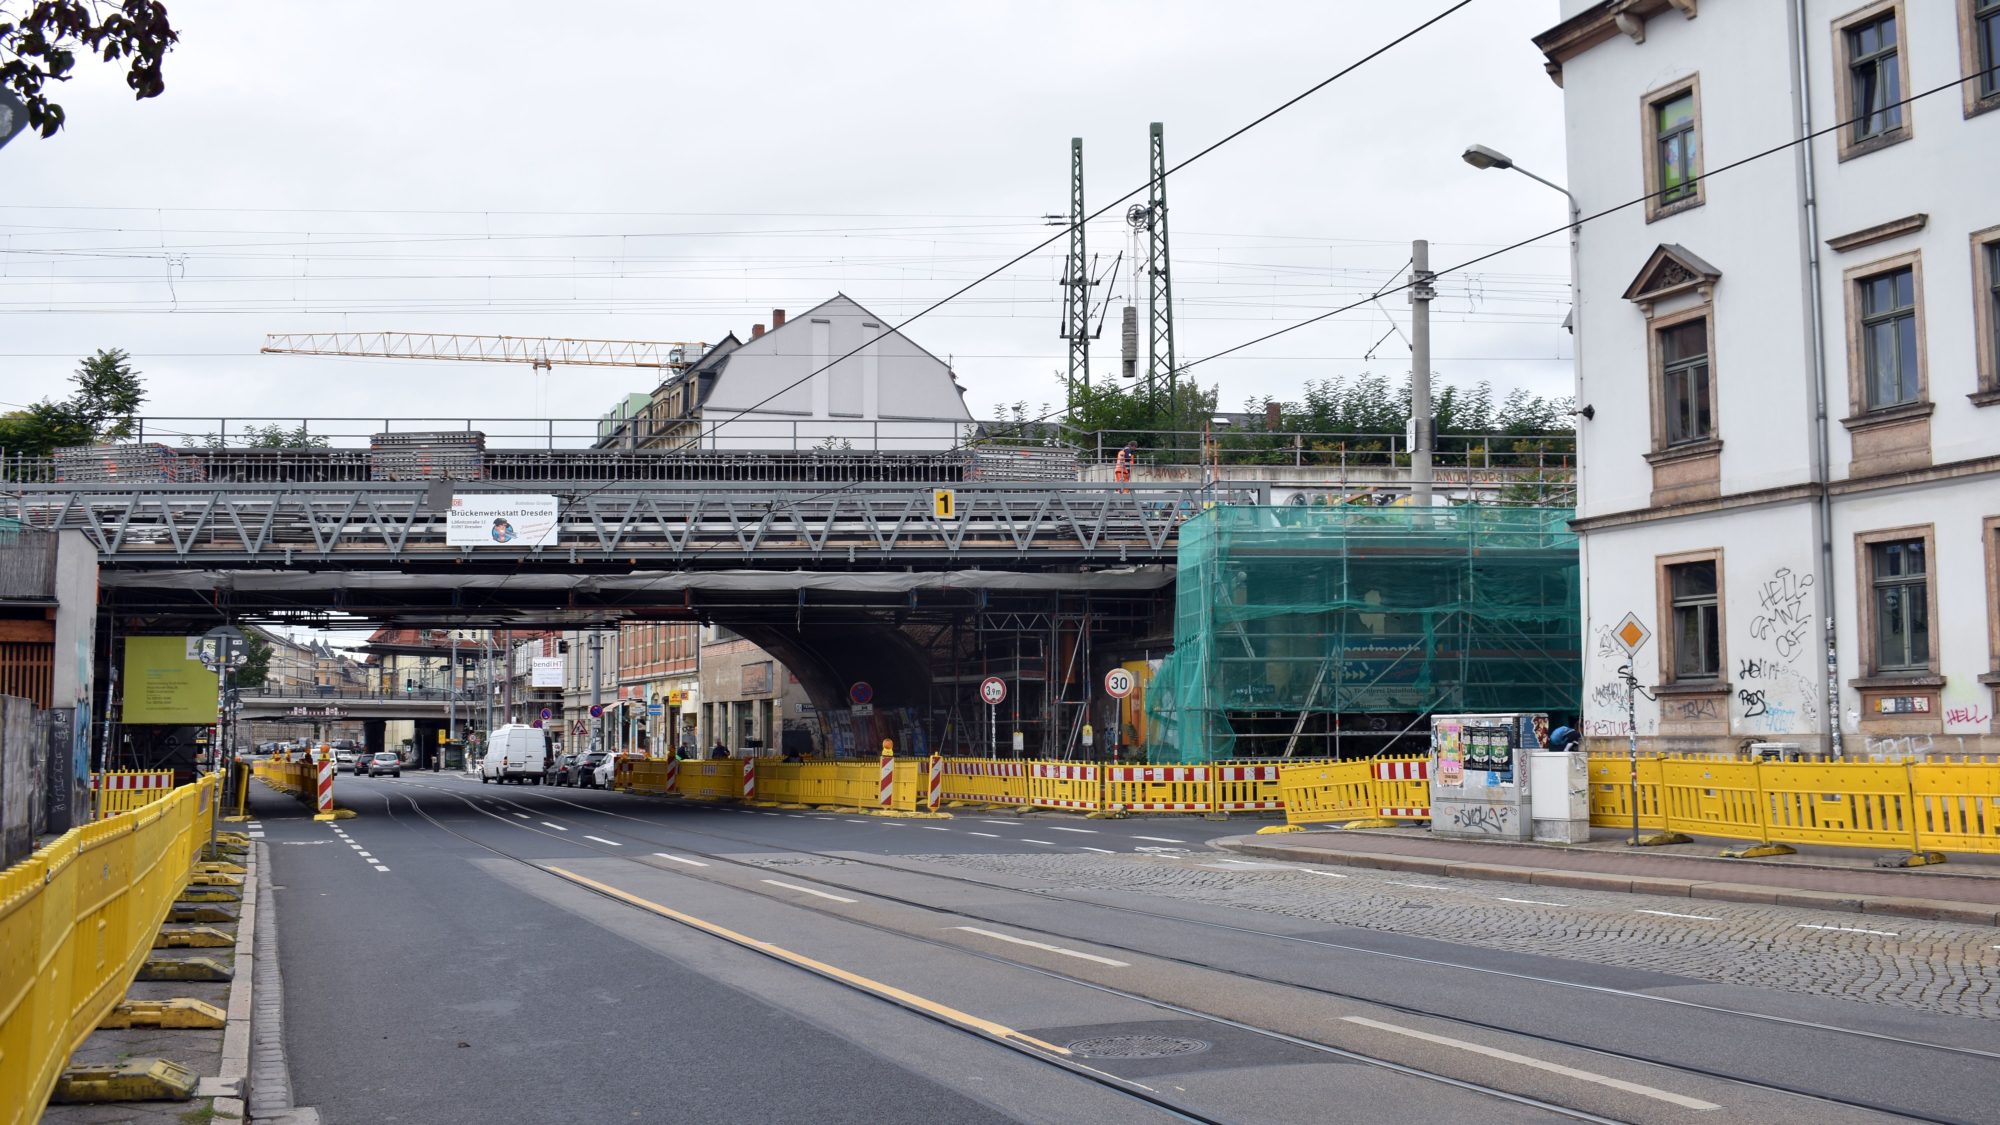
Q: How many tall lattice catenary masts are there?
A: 2